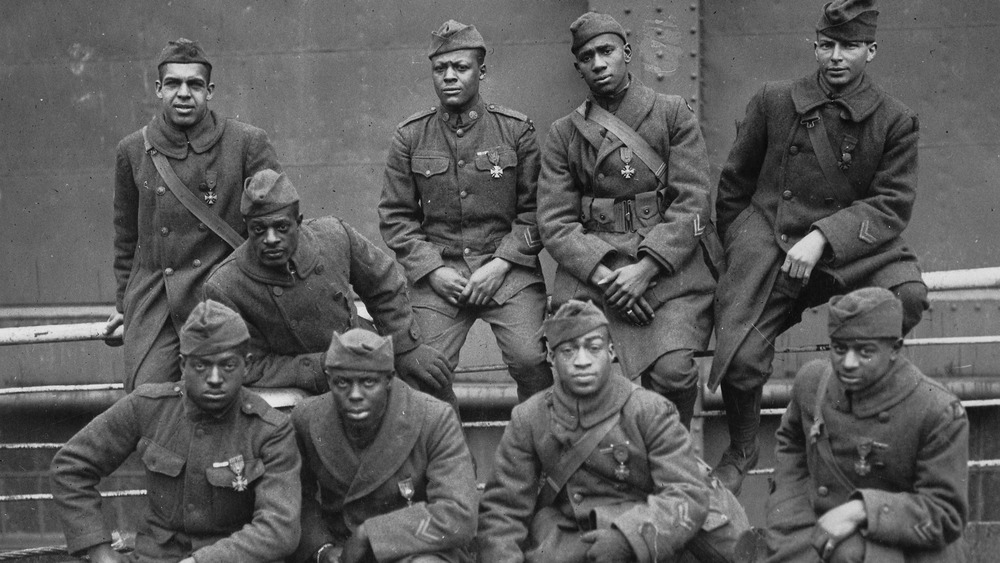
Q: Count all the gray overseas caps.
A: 9